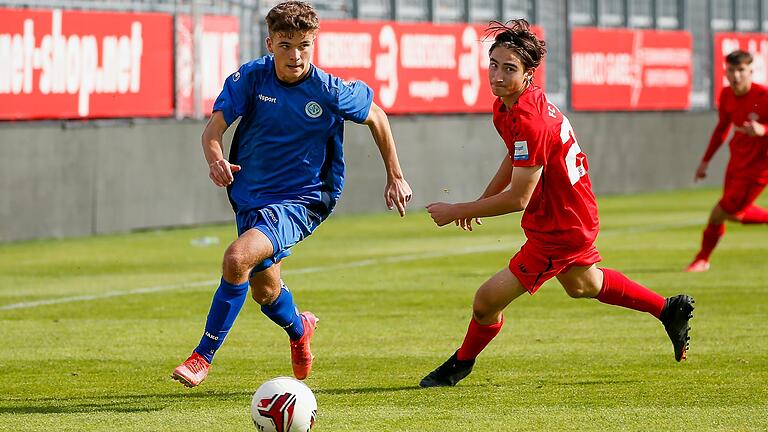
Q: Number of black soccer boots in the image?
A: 2